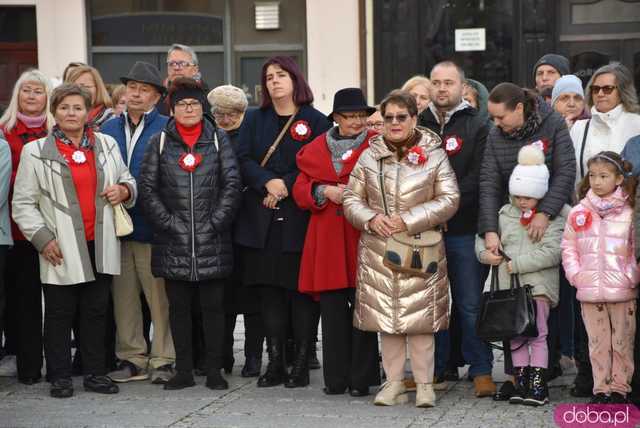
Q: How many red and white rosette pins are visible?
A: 9